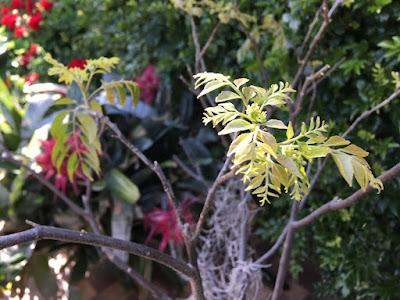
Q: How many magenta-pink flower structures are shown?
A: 3